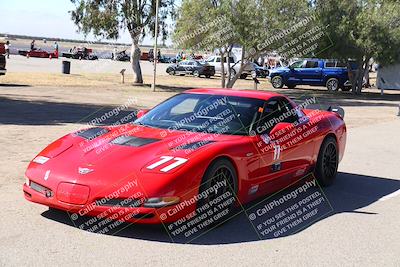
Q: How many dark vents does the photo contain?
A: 3